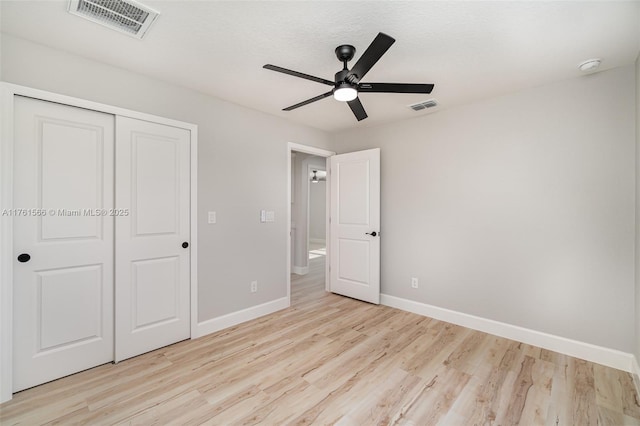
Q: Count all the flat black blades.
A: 5